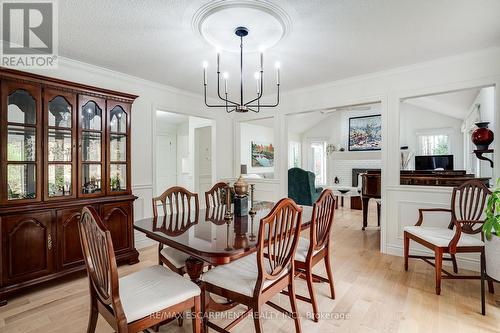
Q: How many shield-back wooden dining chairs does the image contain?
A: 6